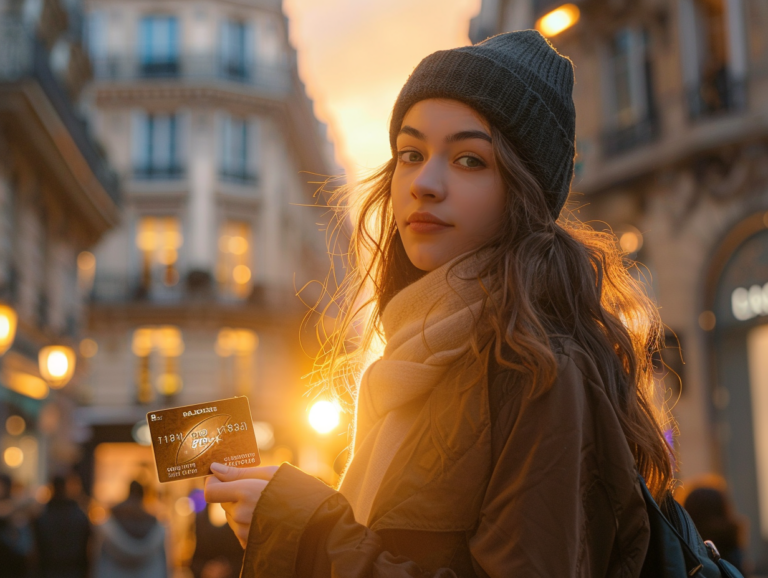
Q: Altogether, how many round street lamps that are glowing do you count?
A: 2